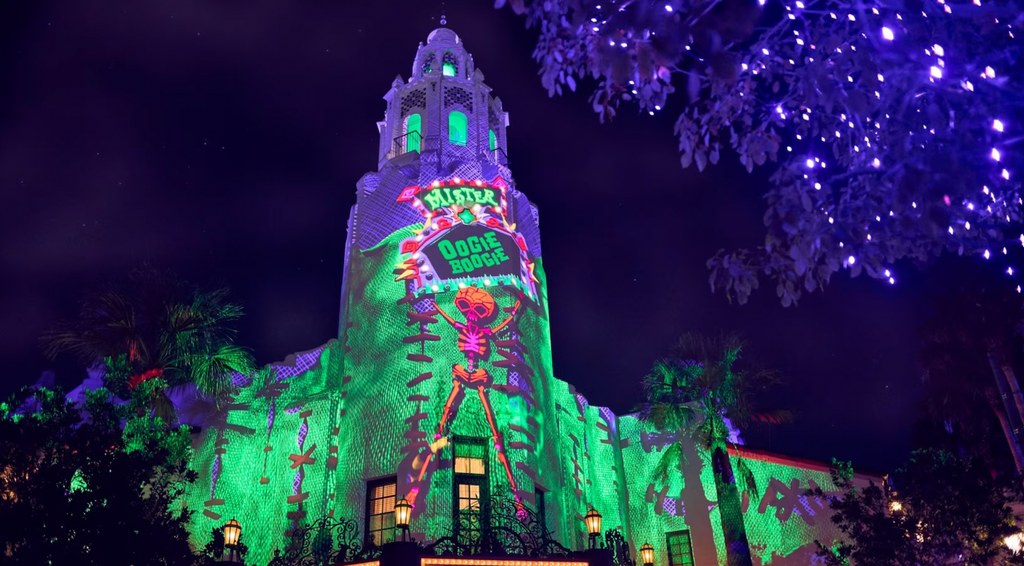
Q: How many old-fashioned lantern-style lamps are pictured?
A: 4